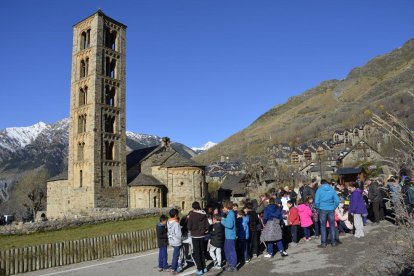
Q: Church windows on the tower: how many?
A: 12